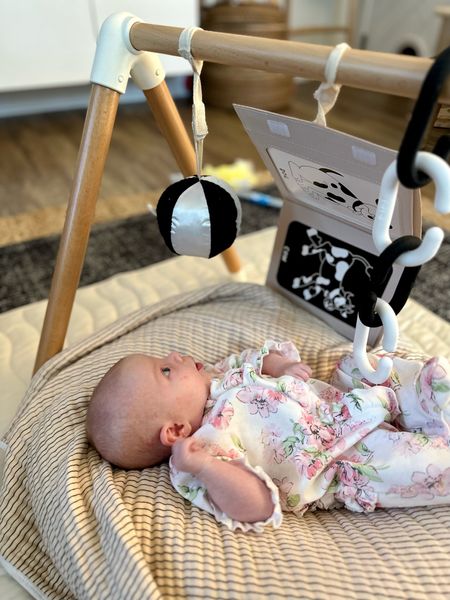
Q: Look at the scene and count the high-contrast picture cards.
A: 2